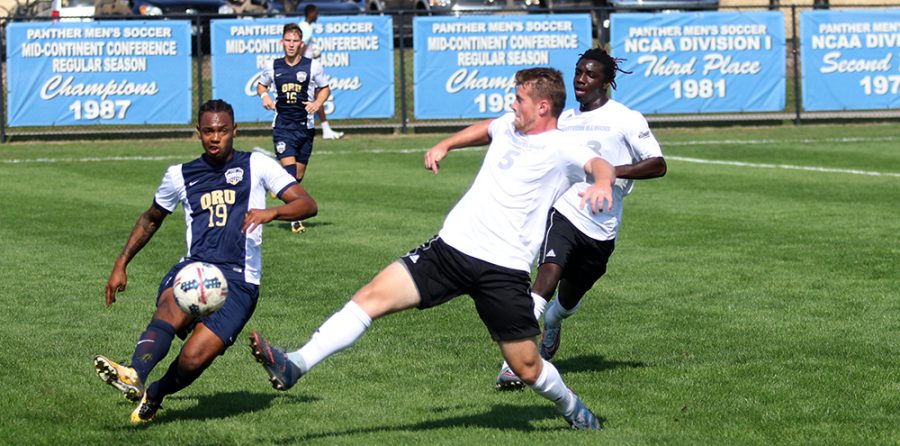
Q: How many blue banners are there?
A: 5